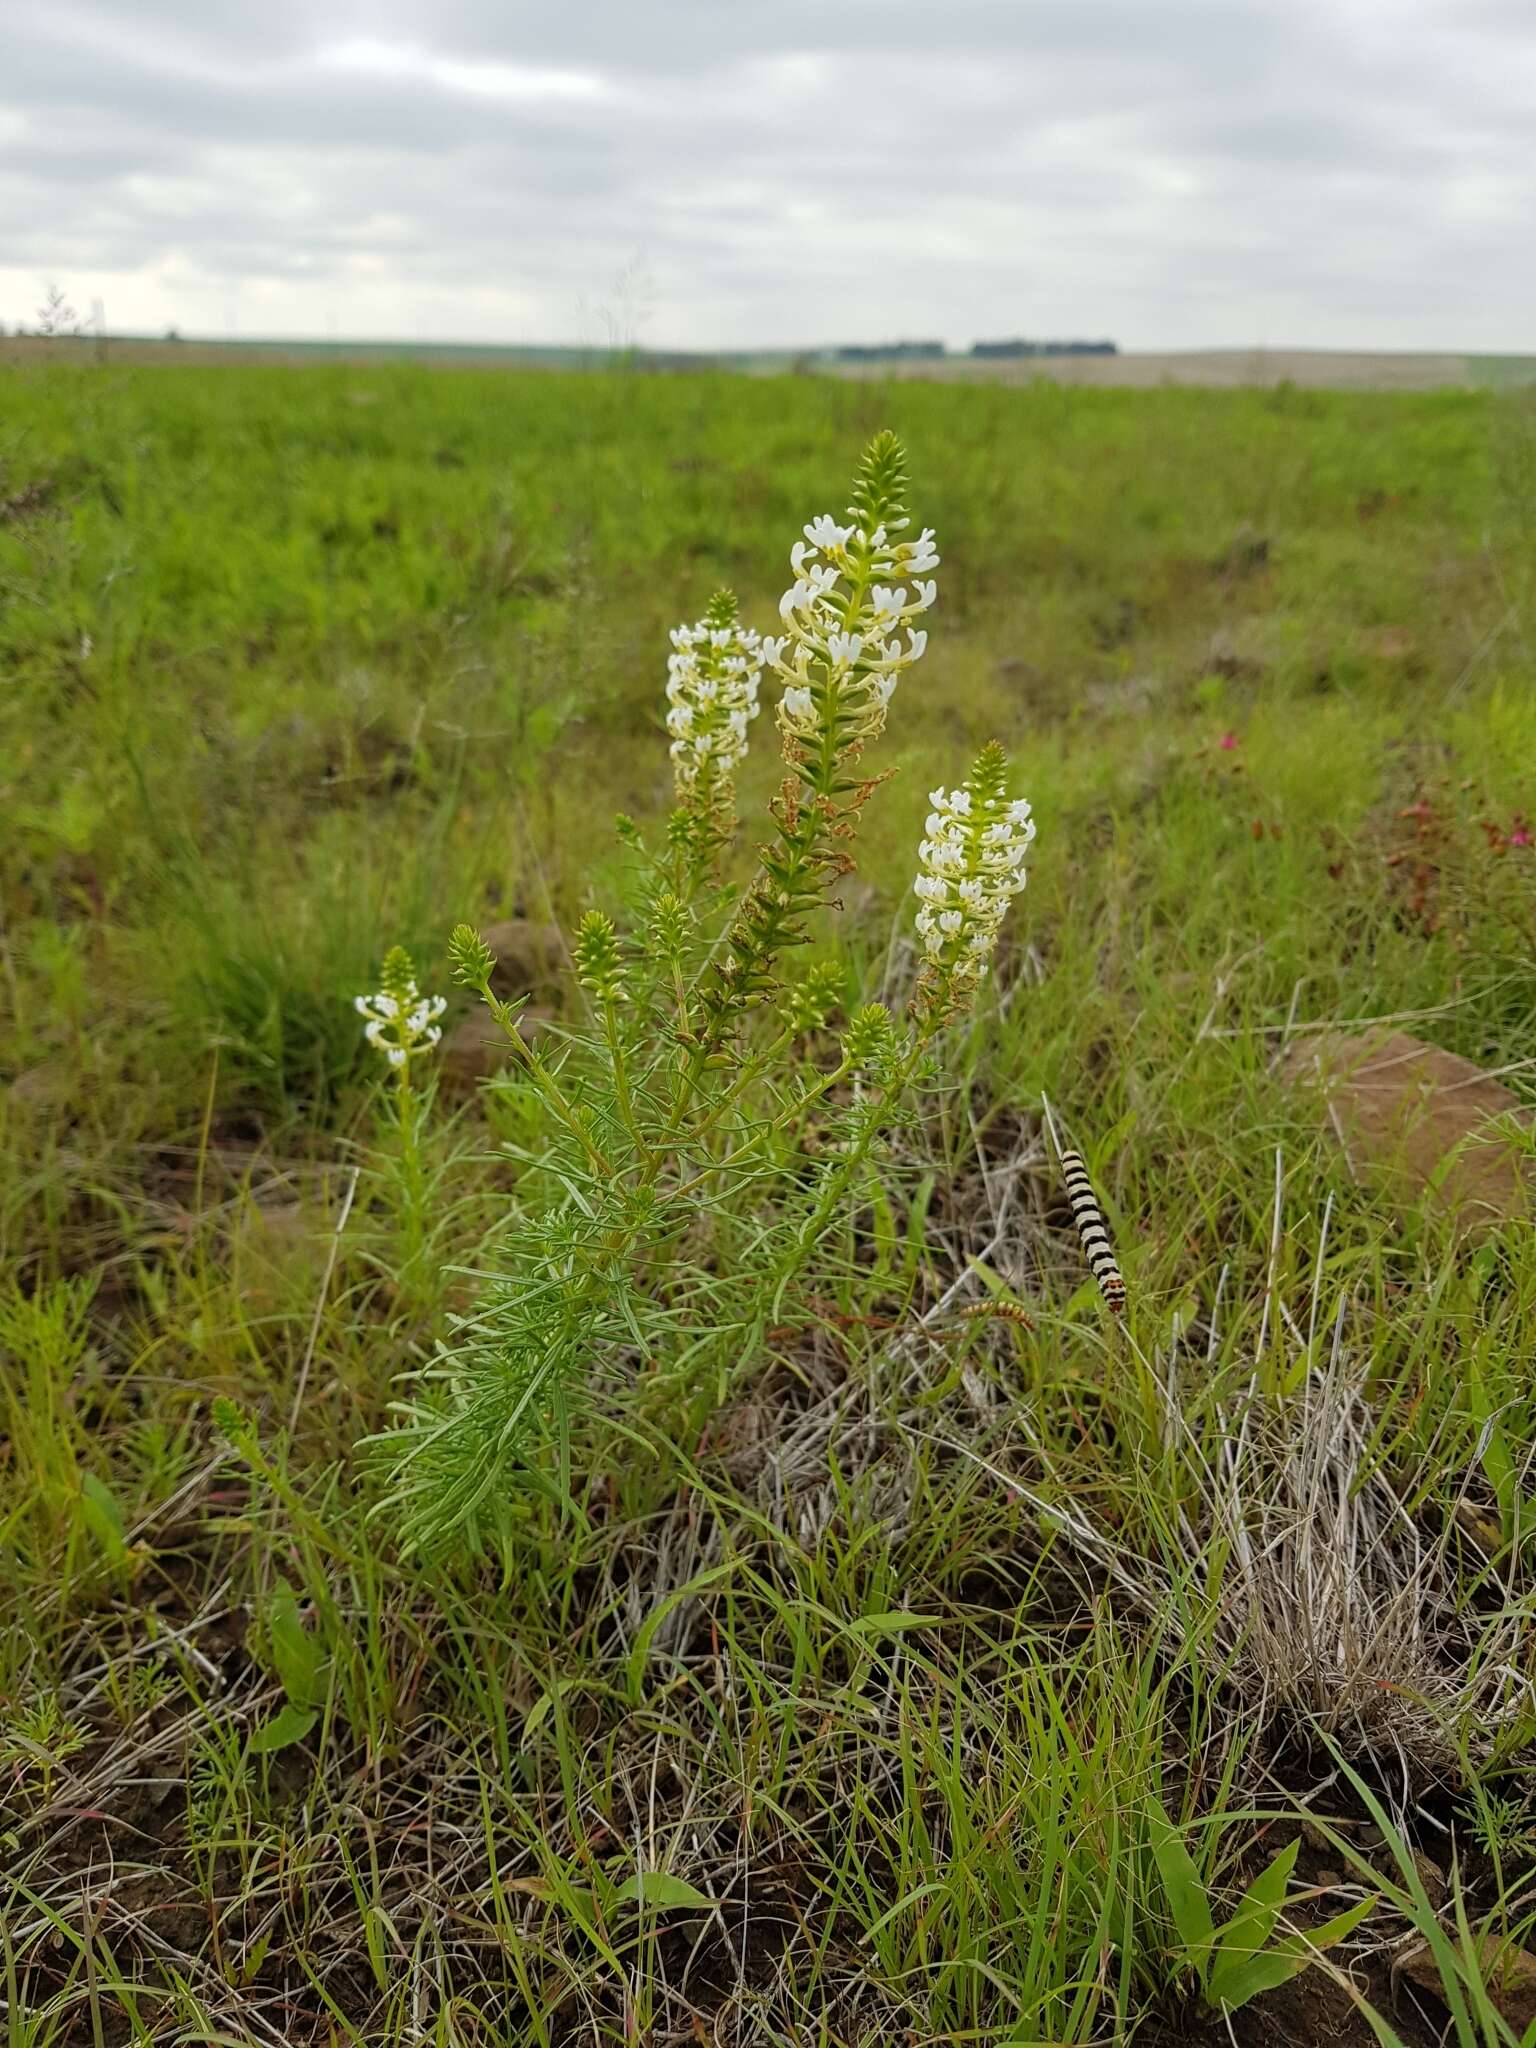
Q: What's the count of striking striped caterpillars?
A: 1